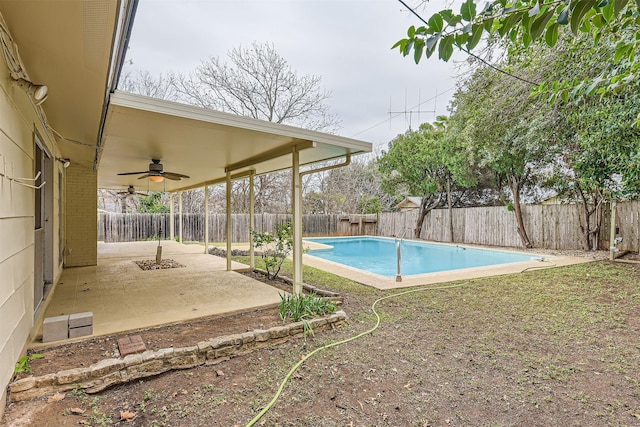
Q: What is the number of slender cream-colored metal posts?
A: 6